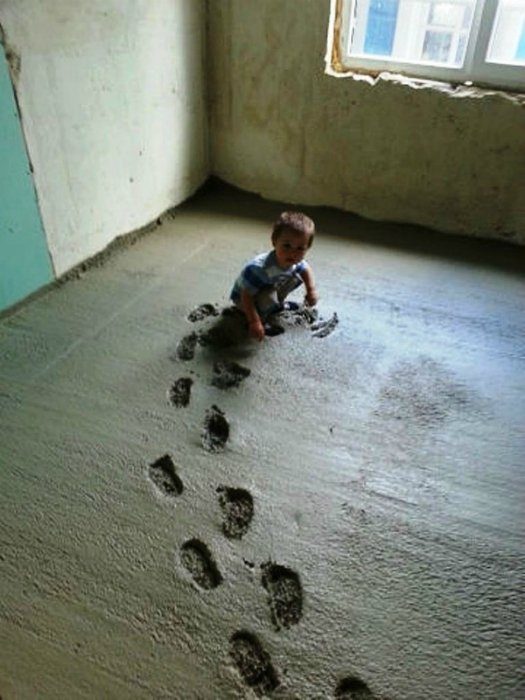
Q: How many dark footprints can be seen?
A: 11